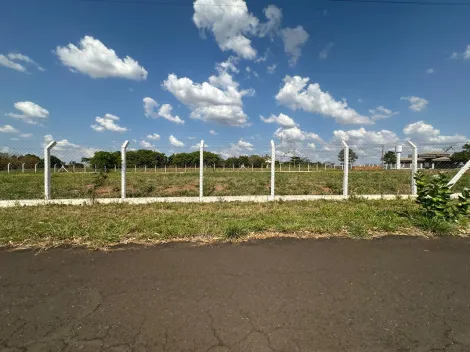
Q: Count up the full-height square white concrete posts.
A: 6